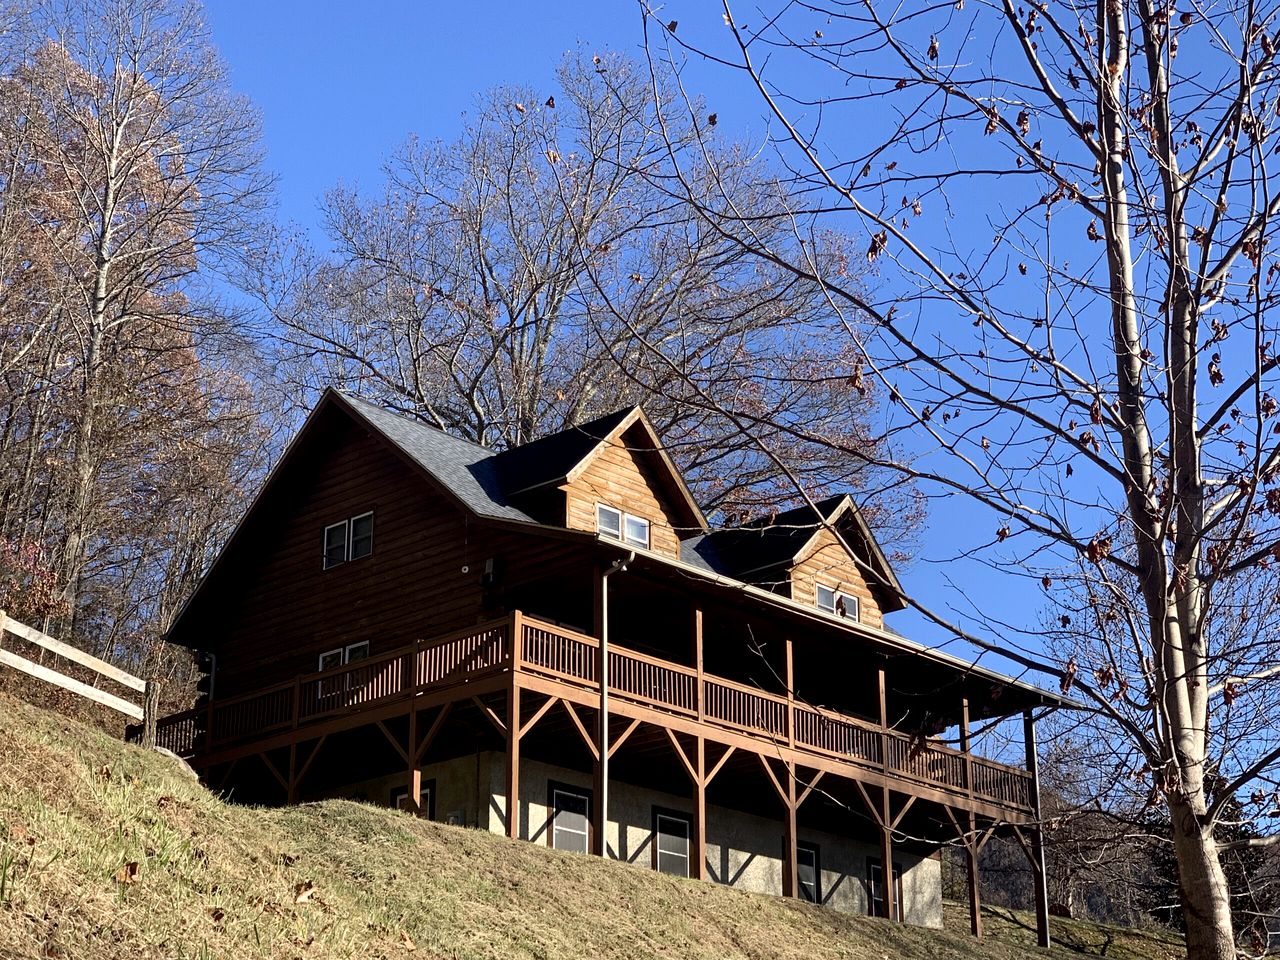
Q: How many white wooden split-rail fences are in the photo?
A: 1